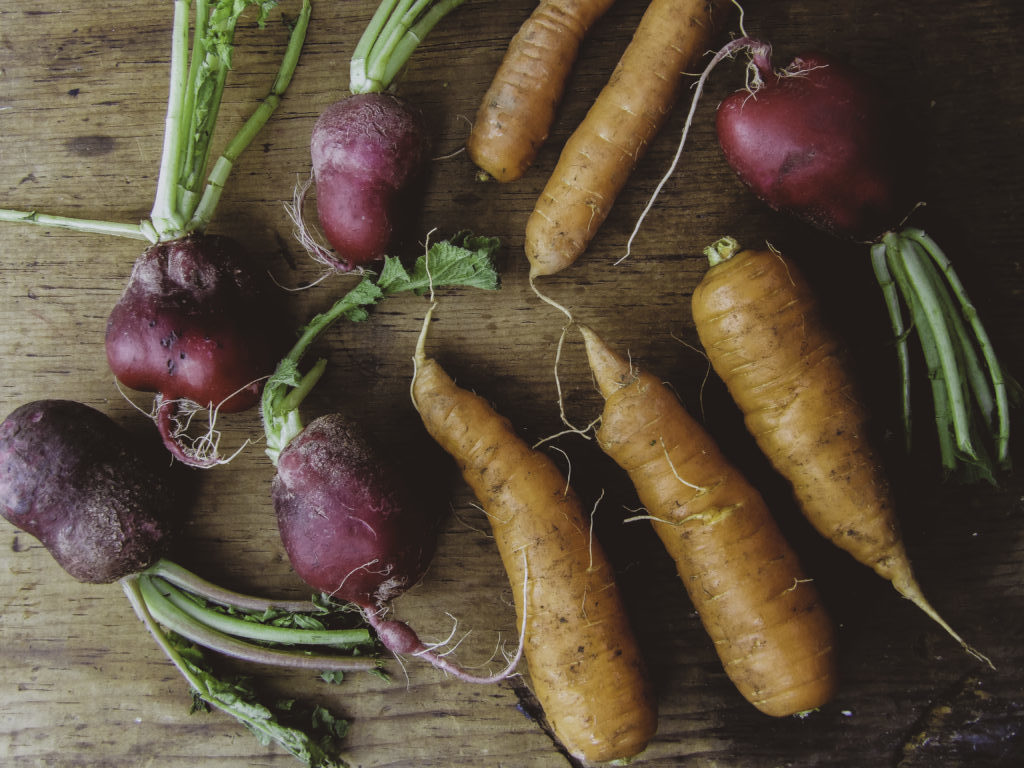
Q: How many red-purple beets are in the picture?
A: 5